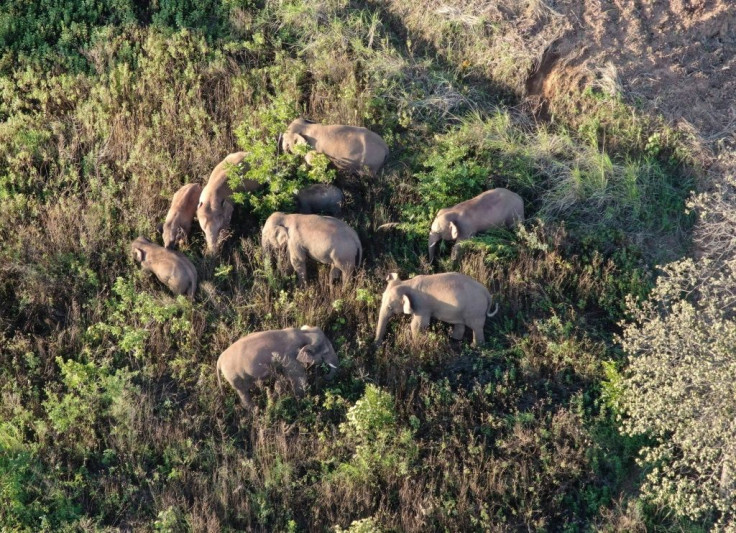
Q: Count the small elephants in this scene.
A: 3